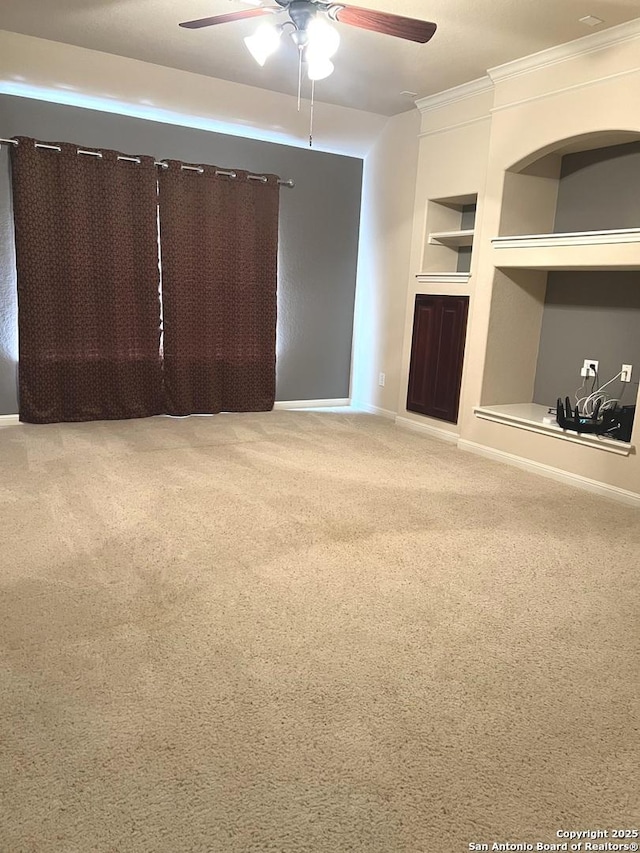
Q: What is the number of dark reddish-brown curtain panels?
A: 2